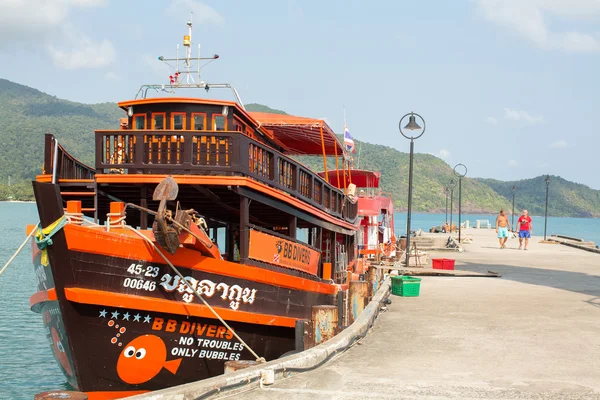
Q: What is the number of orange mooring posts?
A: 2